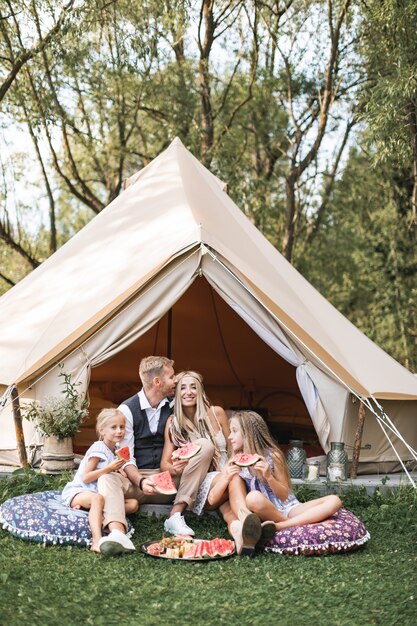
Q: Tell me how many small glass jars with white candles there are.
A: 2